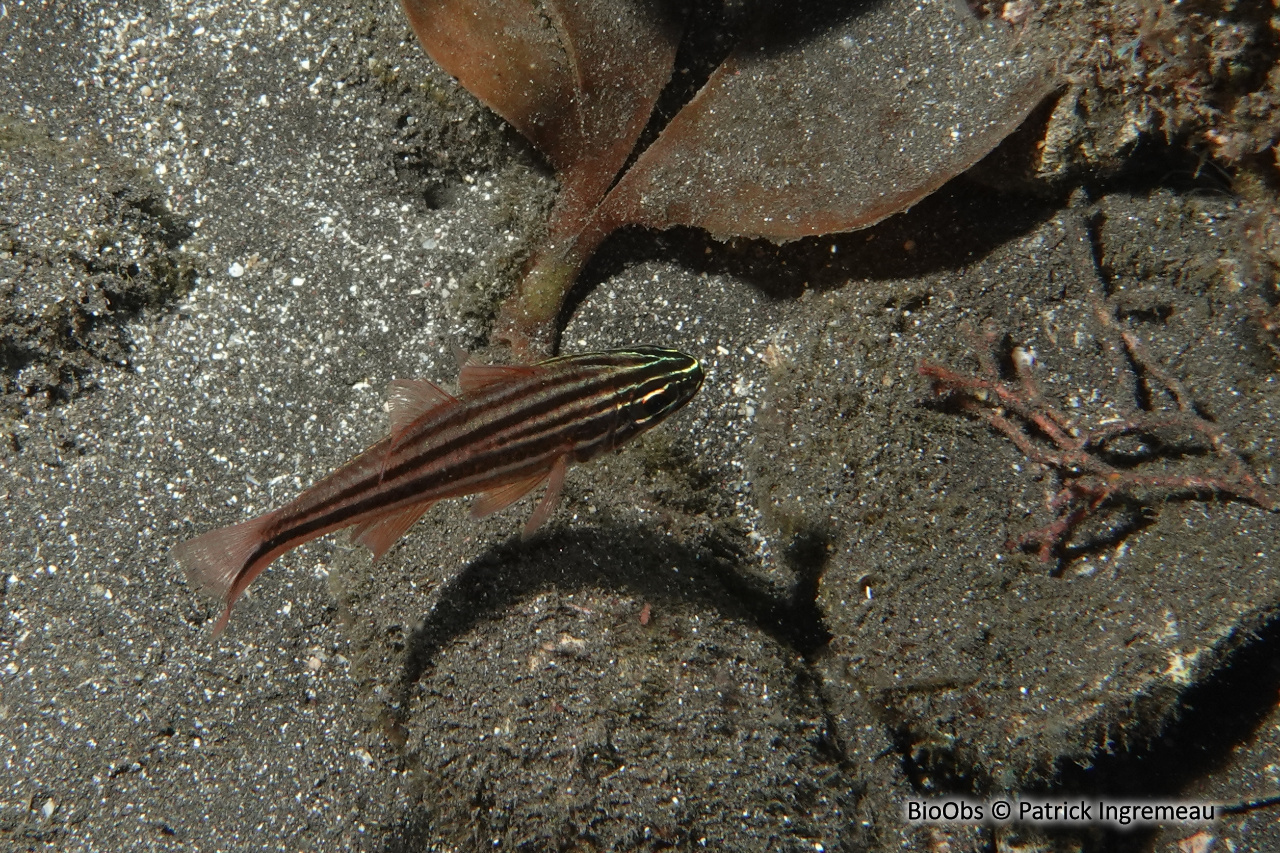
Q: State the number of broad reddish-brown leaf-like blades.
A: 2